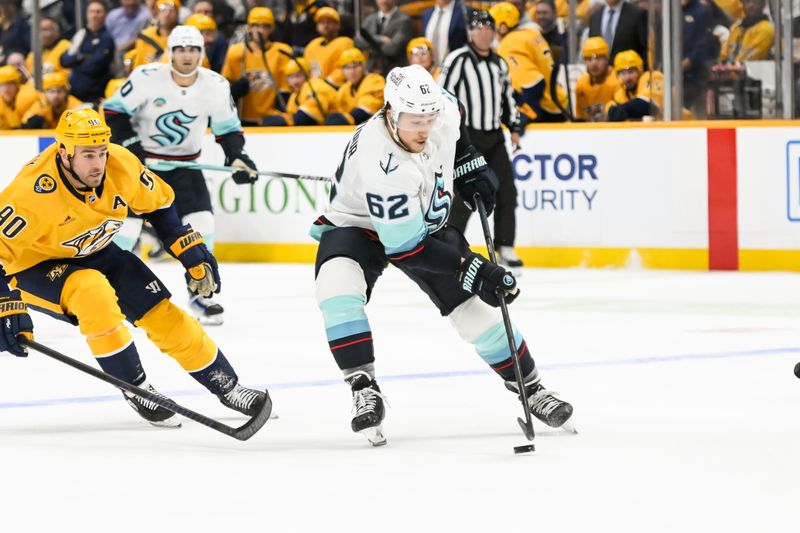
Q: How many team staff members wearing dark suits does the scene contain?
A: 3